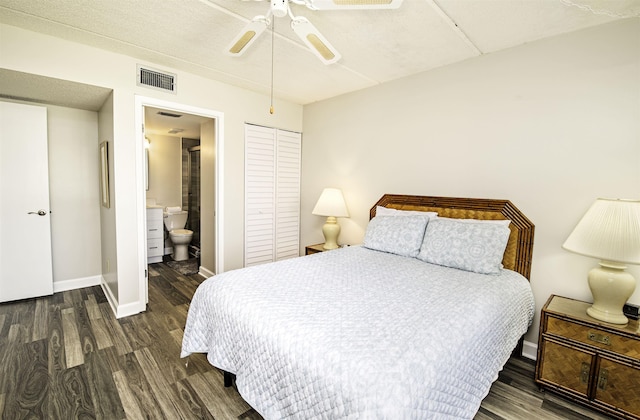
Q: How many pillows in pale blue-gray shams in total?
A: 2